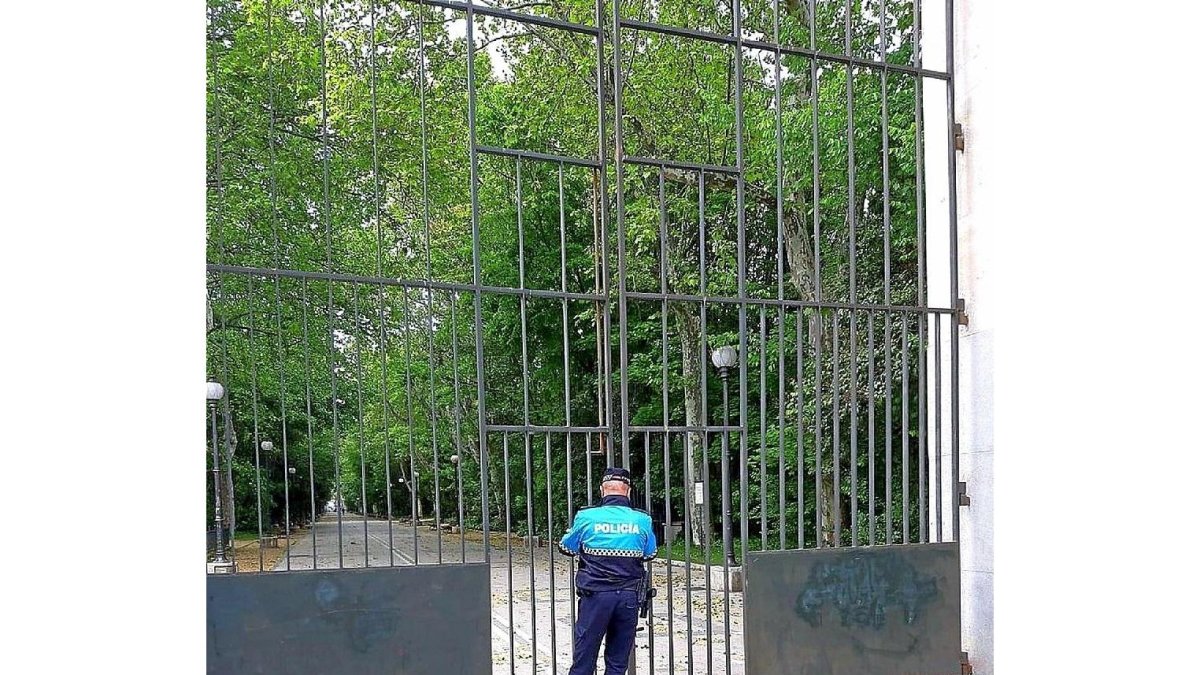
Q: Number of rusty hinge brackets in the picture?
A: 4